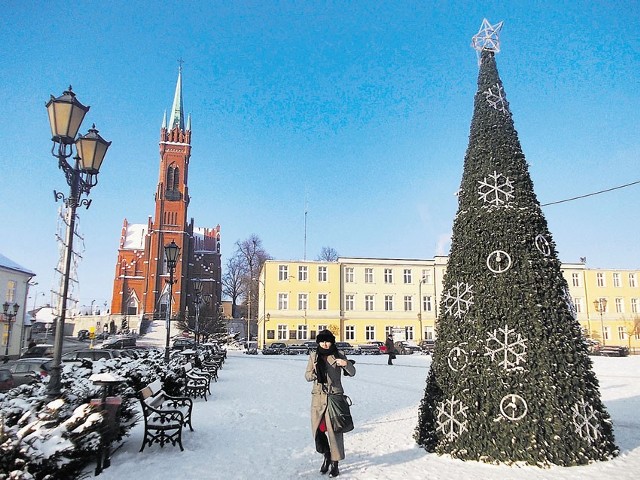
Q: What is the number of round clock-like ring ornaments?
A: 4